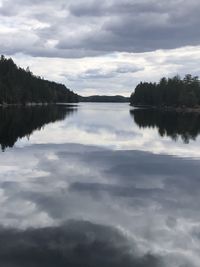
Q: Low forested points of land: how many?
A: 2